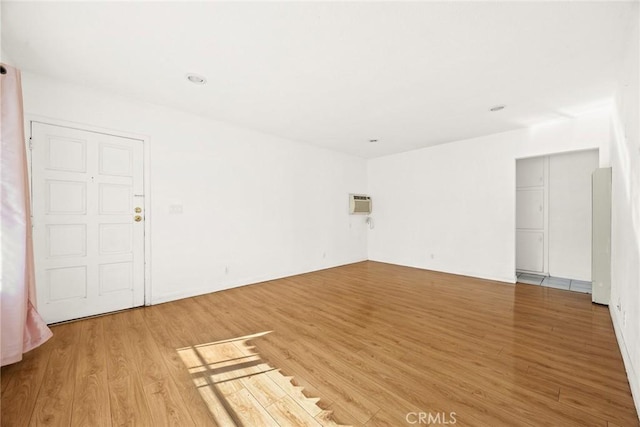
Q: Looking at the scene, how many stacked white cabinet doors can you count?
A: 3